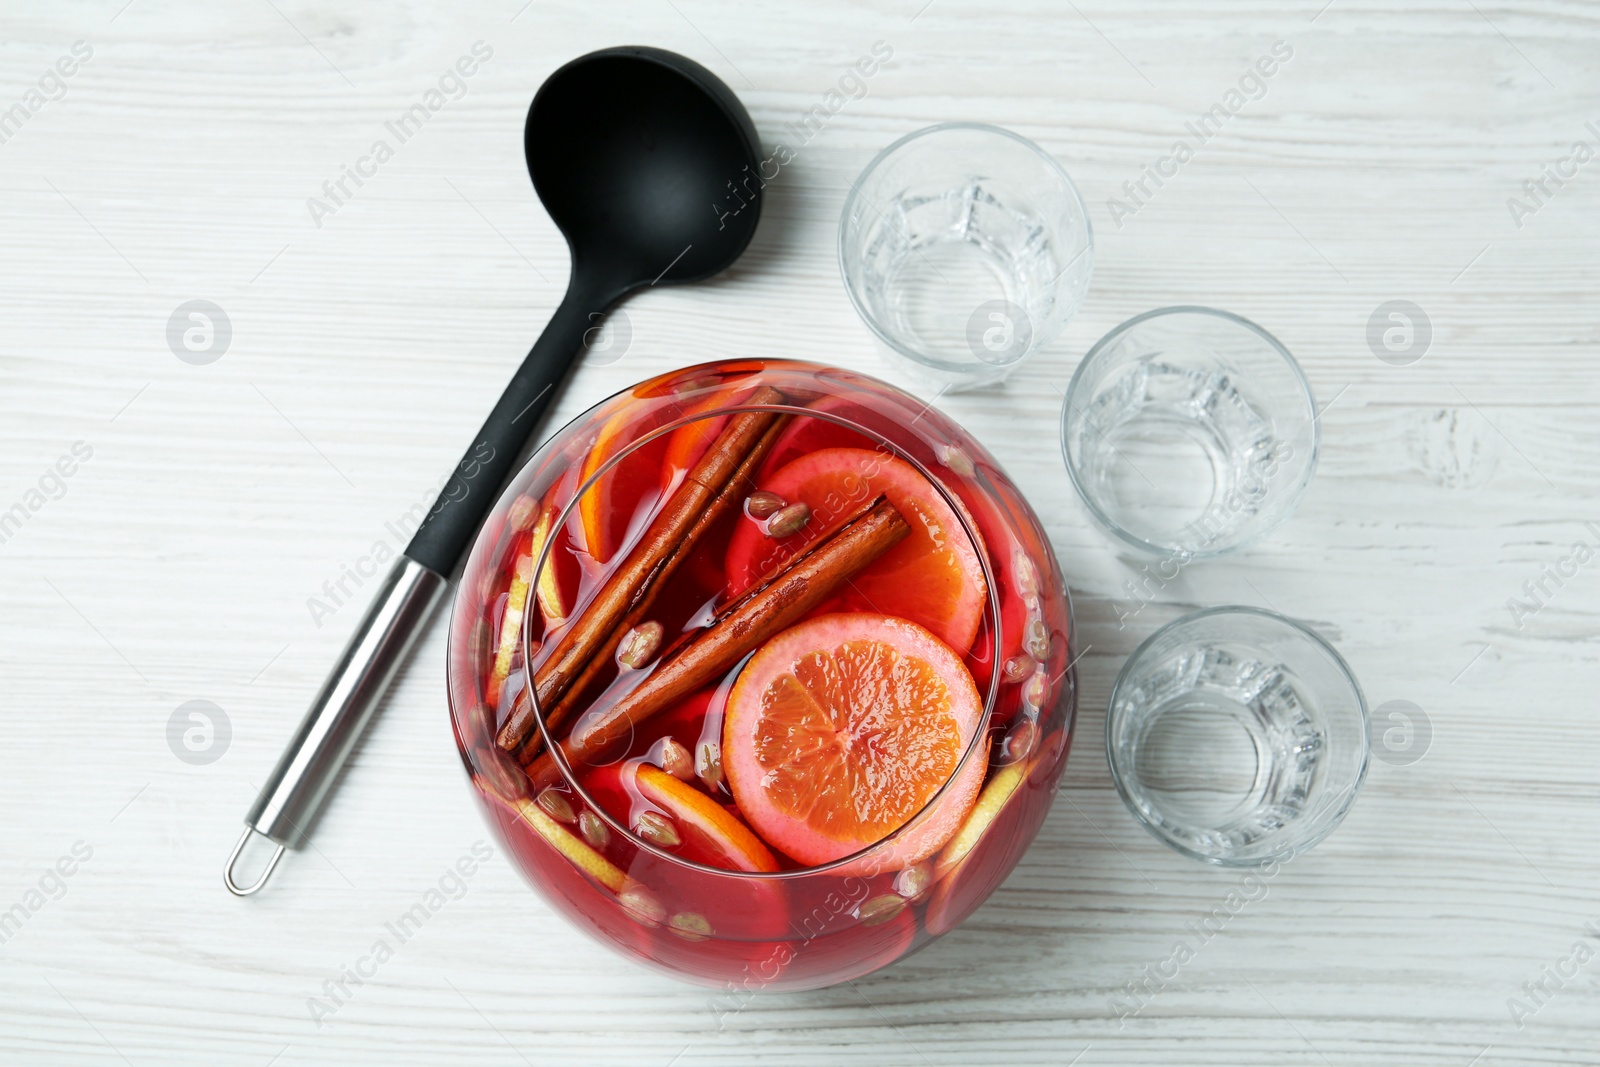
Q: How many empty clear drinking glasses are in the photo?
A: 3